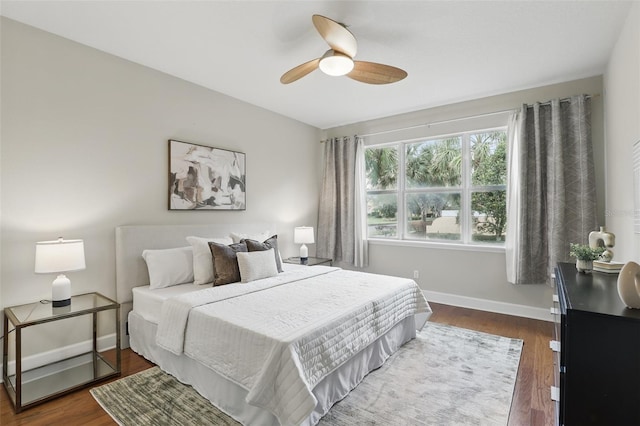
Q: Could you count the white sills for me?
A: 1